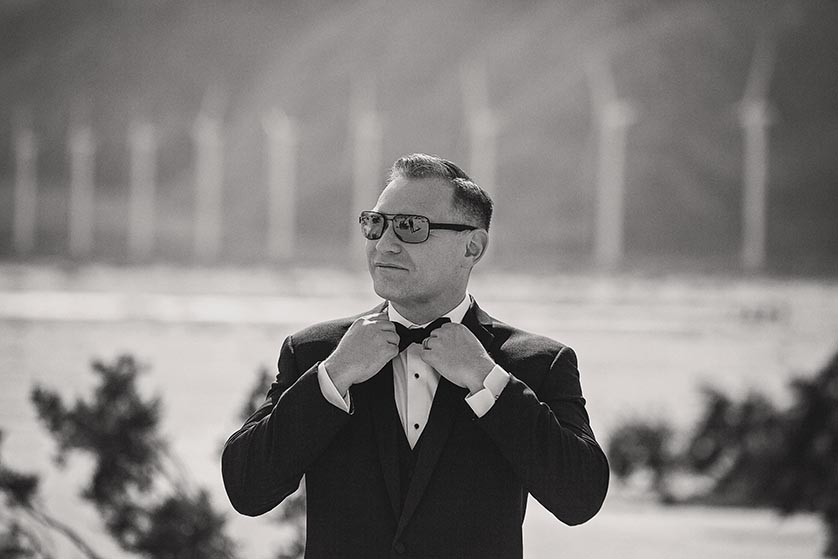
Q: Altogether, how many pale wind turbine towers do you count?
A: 9